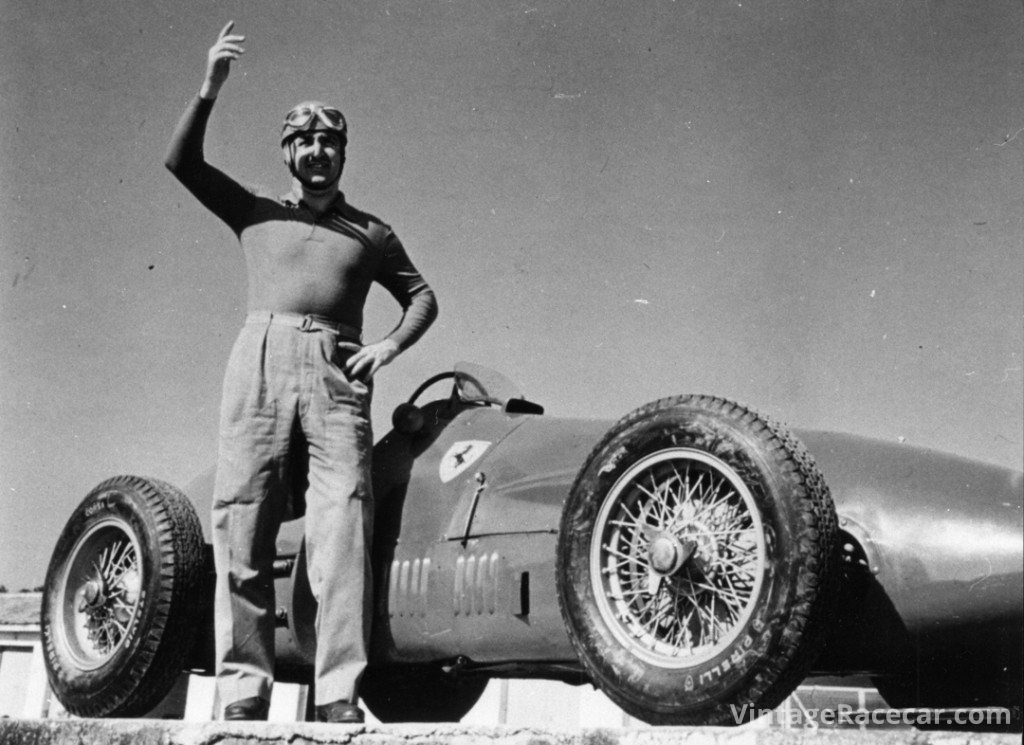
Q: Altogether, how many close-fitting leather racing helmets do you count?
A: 1